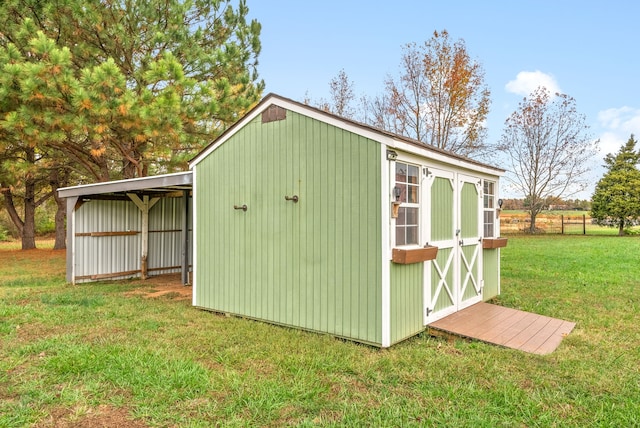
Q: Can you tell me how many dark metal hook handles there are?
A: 2